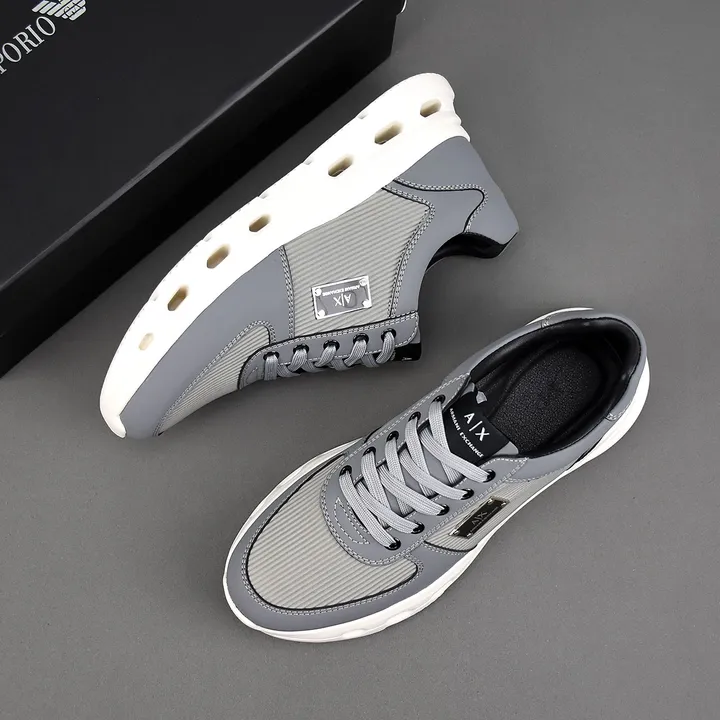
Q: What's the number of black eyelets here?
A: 15